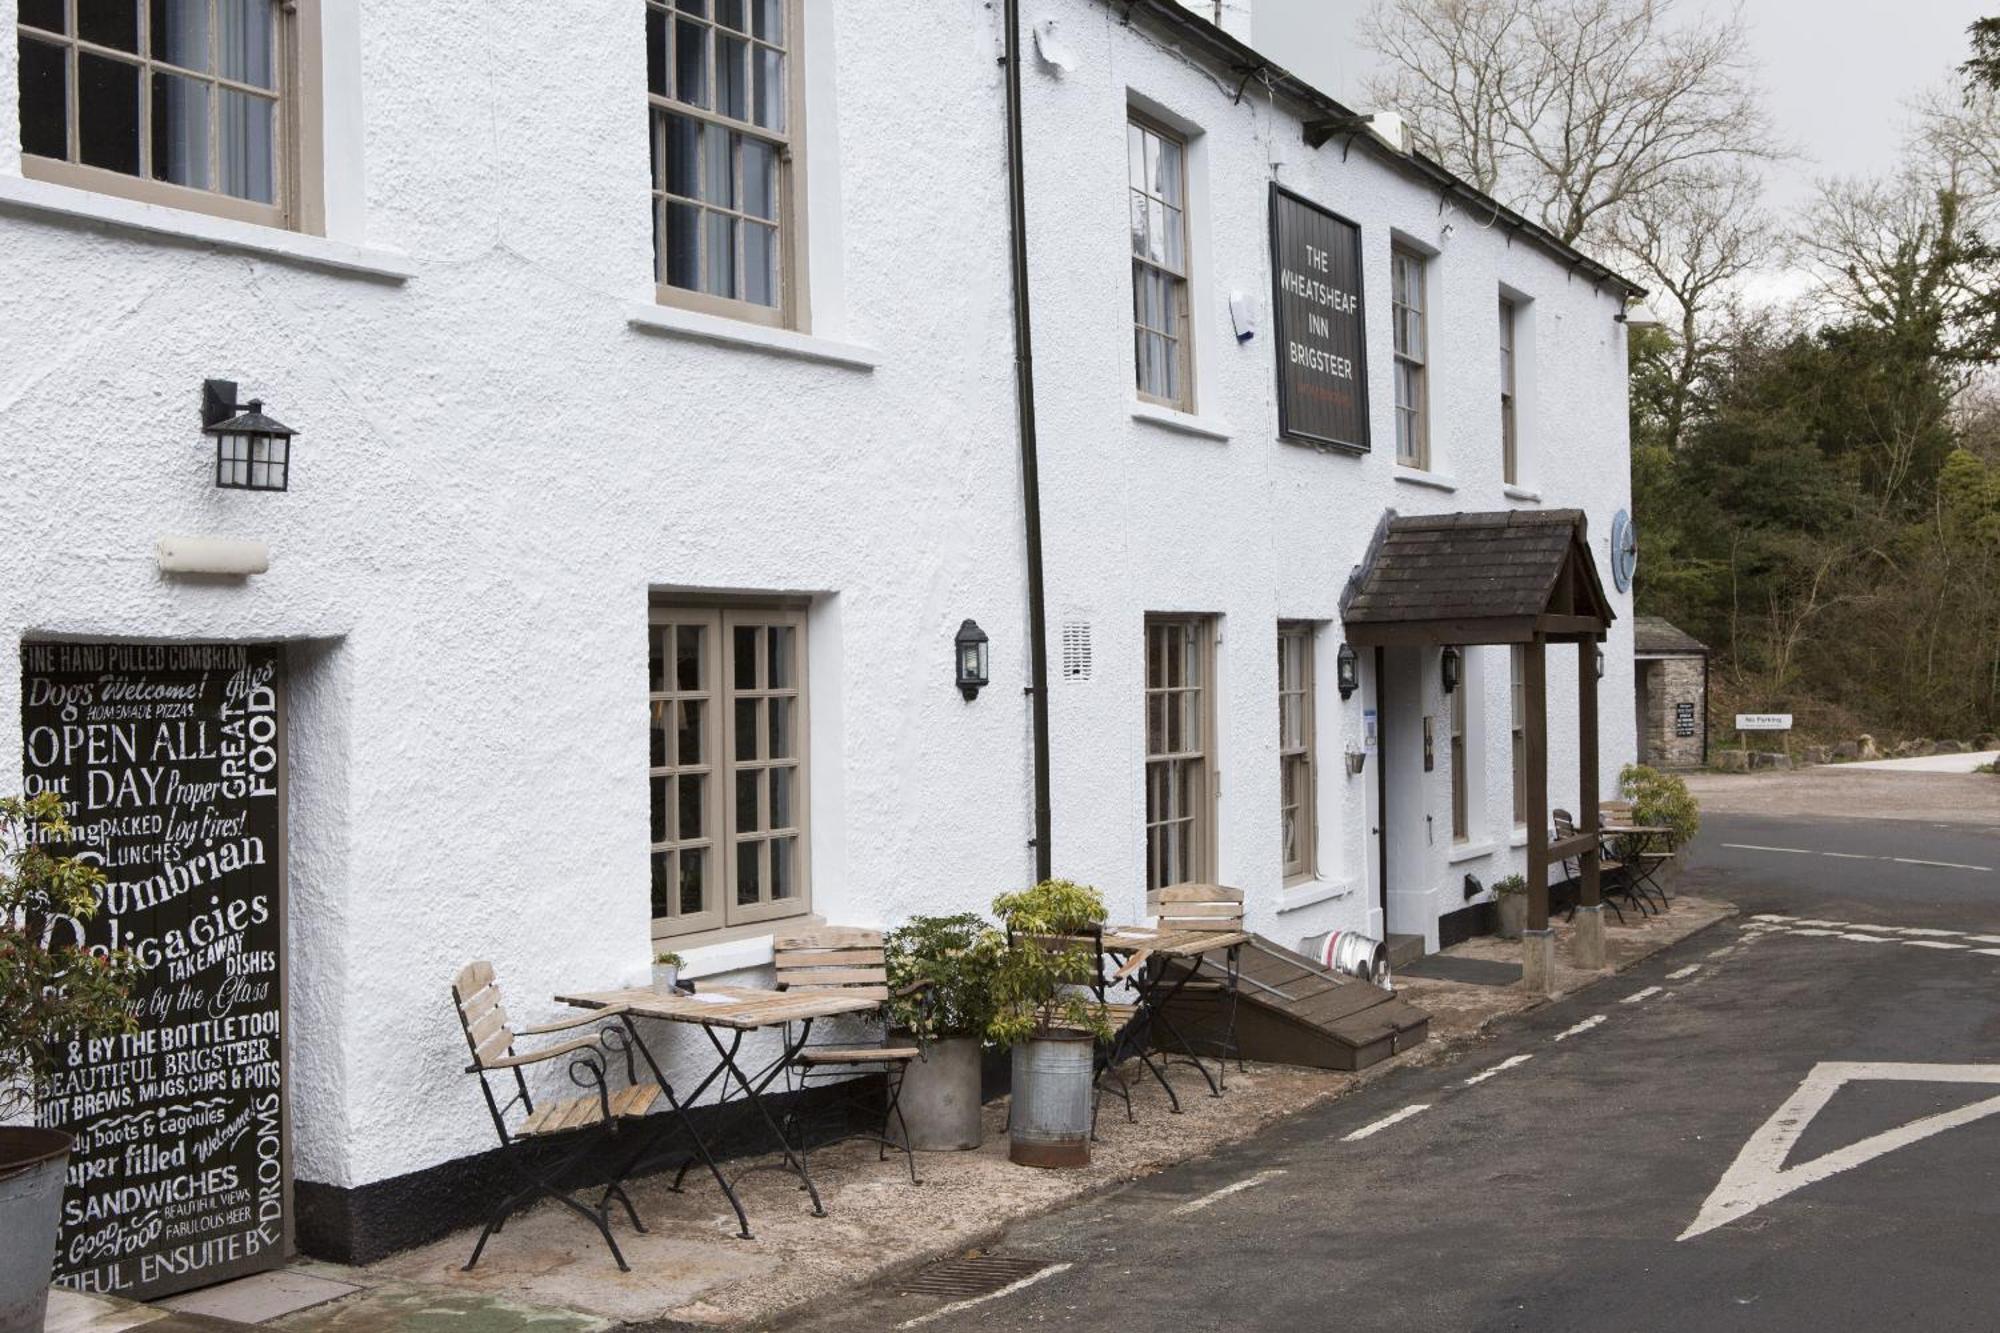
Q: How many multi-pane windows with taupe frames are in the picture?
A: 10